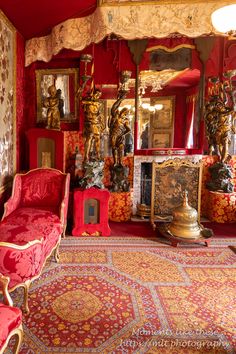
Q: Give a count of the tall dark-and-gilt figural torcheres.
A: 3